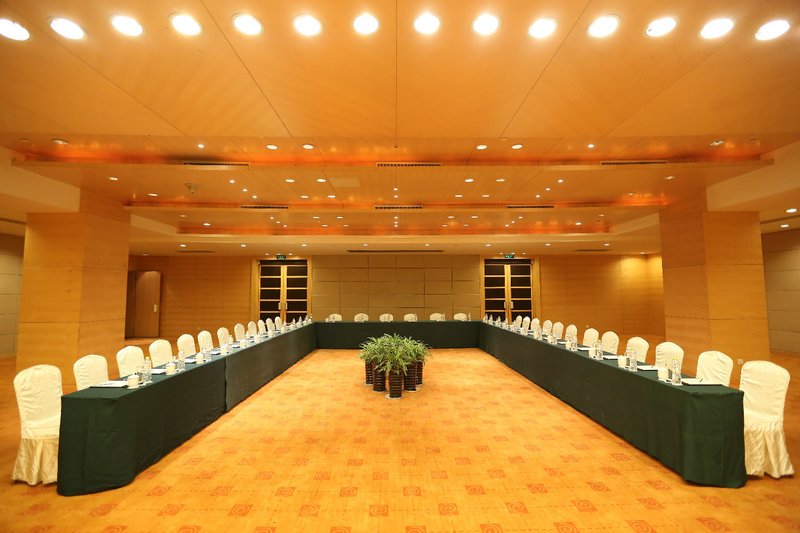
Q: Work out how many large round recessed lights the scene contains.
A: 14